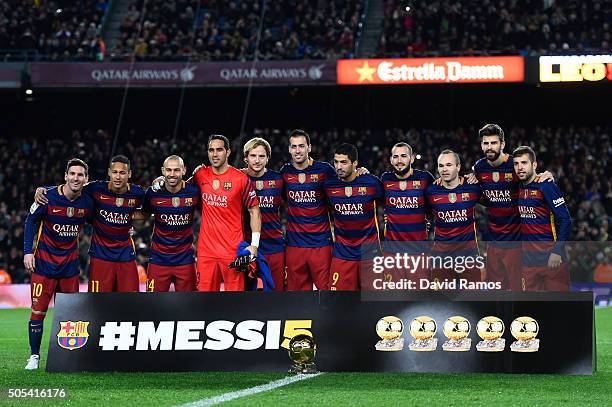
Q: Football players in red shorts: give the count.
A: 11